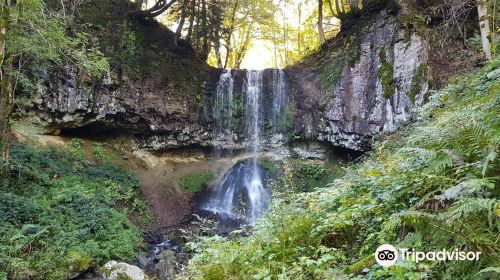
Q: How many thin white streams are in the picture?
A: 3